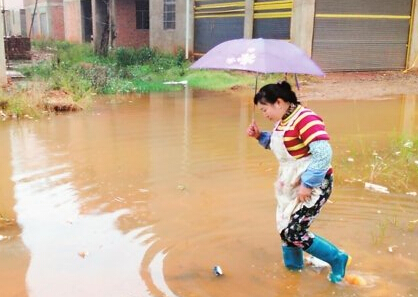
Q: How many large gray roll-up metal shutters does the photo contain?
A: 3